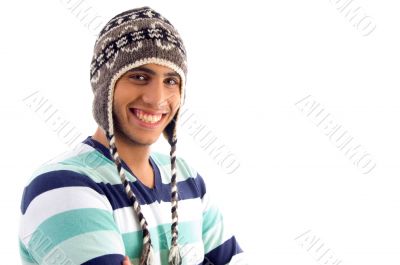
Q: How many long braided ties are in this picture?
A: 2